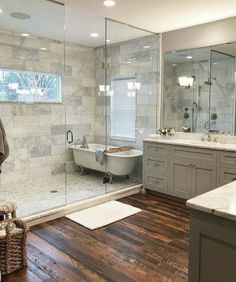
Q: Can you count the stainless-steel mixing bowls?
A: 0